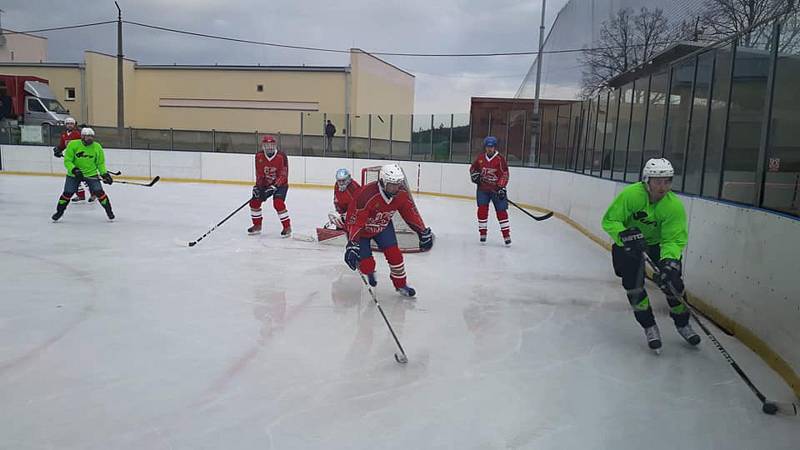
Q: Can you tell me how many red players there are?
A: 5